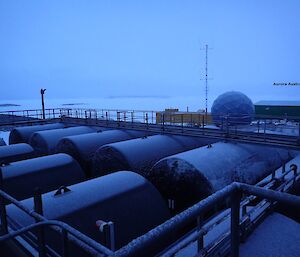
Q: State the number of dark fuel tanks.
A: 8